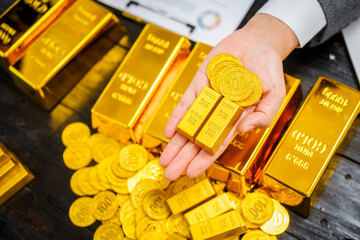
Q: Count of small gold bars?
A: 5